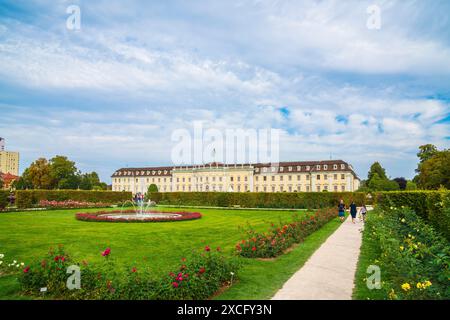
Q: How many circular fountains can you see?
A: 1